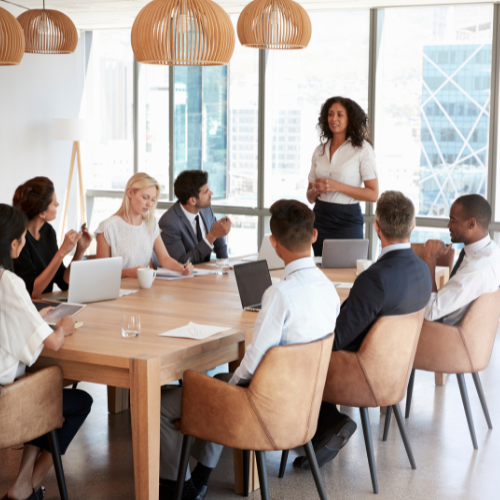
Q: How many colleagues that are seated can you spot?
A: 7